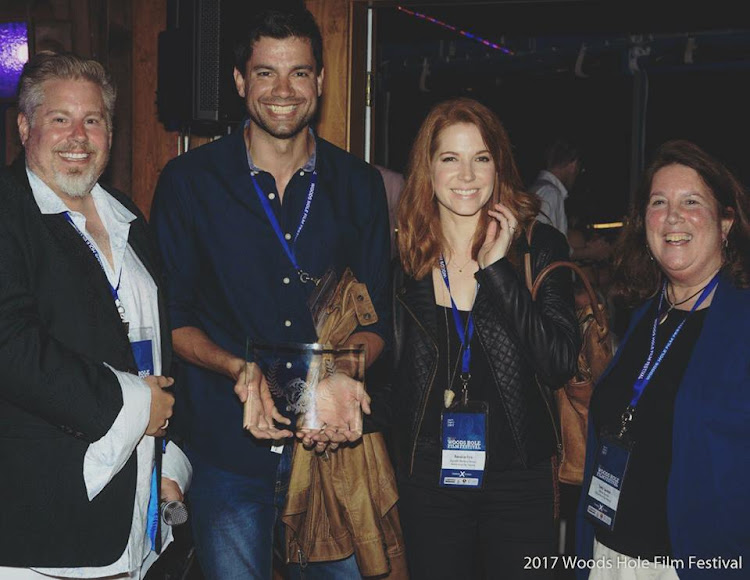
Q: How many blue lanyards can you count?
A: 4